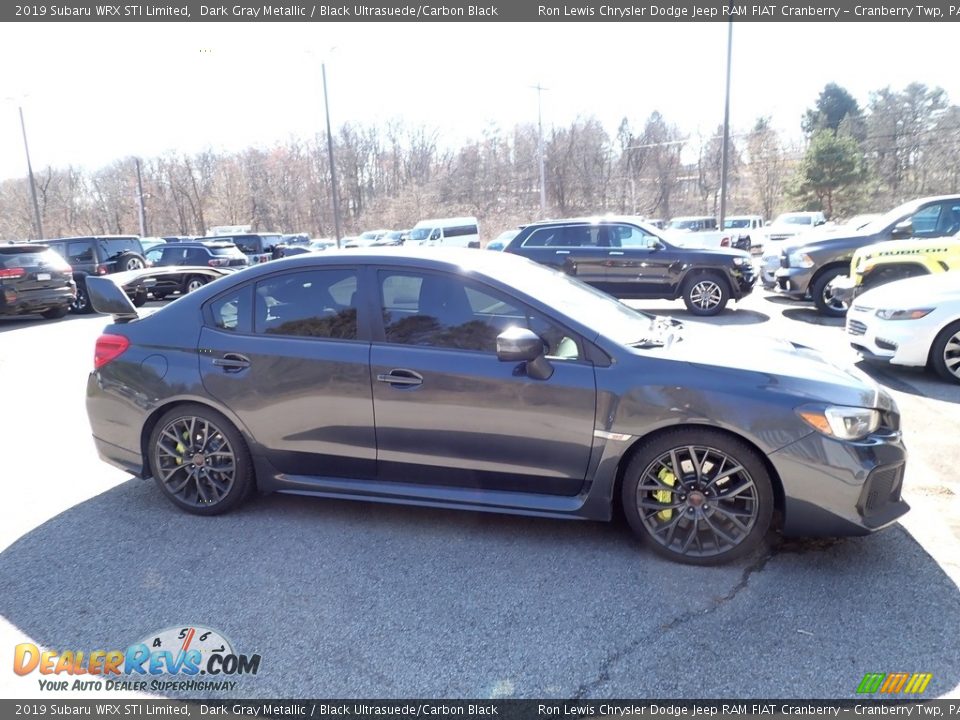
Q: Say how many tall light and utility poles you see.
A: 5